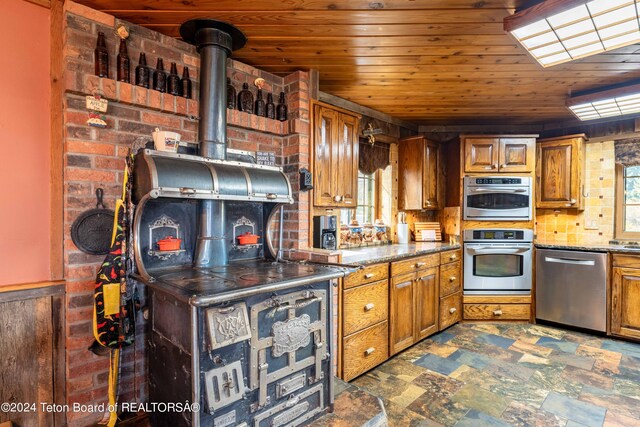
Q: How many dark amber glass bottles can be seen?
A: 11